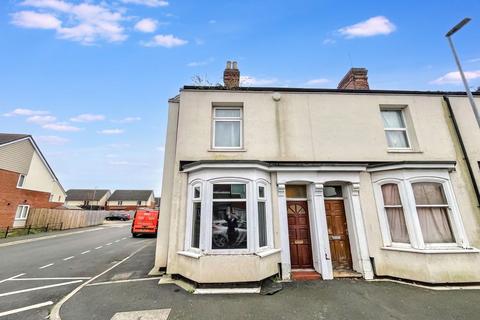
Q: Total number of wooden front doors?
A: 2